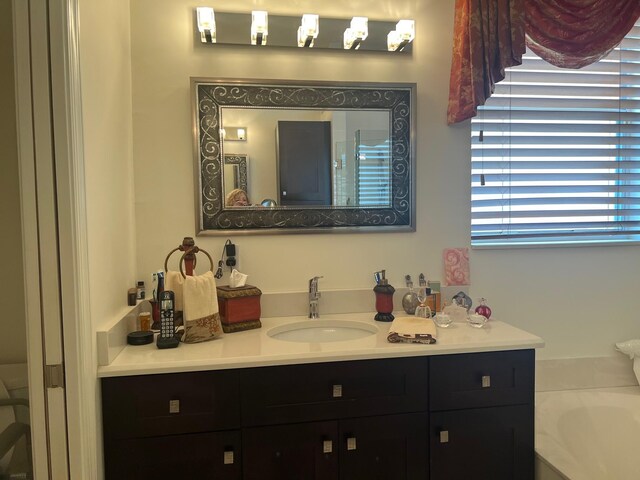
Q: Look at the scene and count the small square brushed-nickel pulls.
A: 7